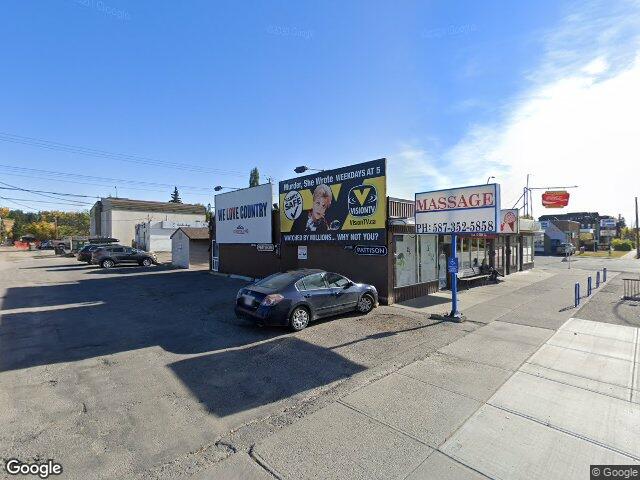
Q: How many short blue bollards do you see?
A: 4